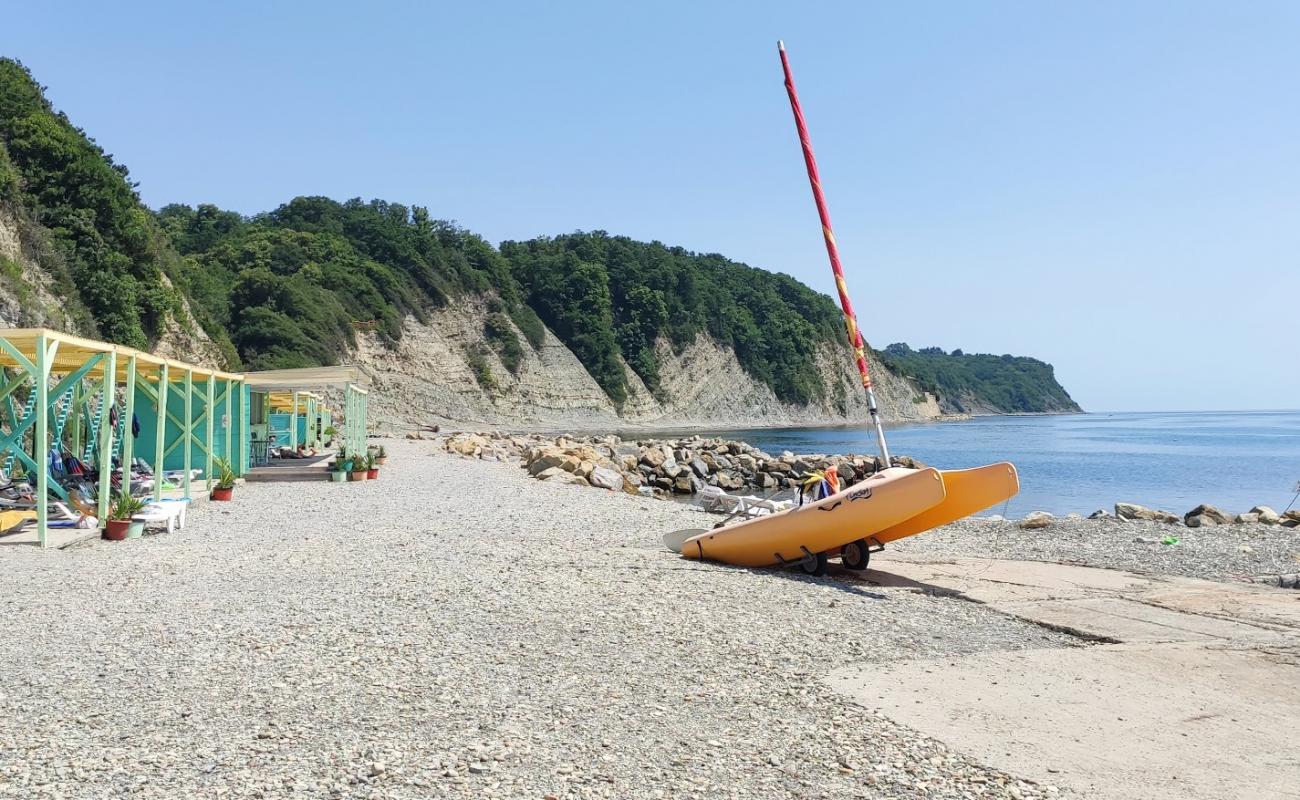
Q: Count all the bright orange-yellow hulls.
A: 2